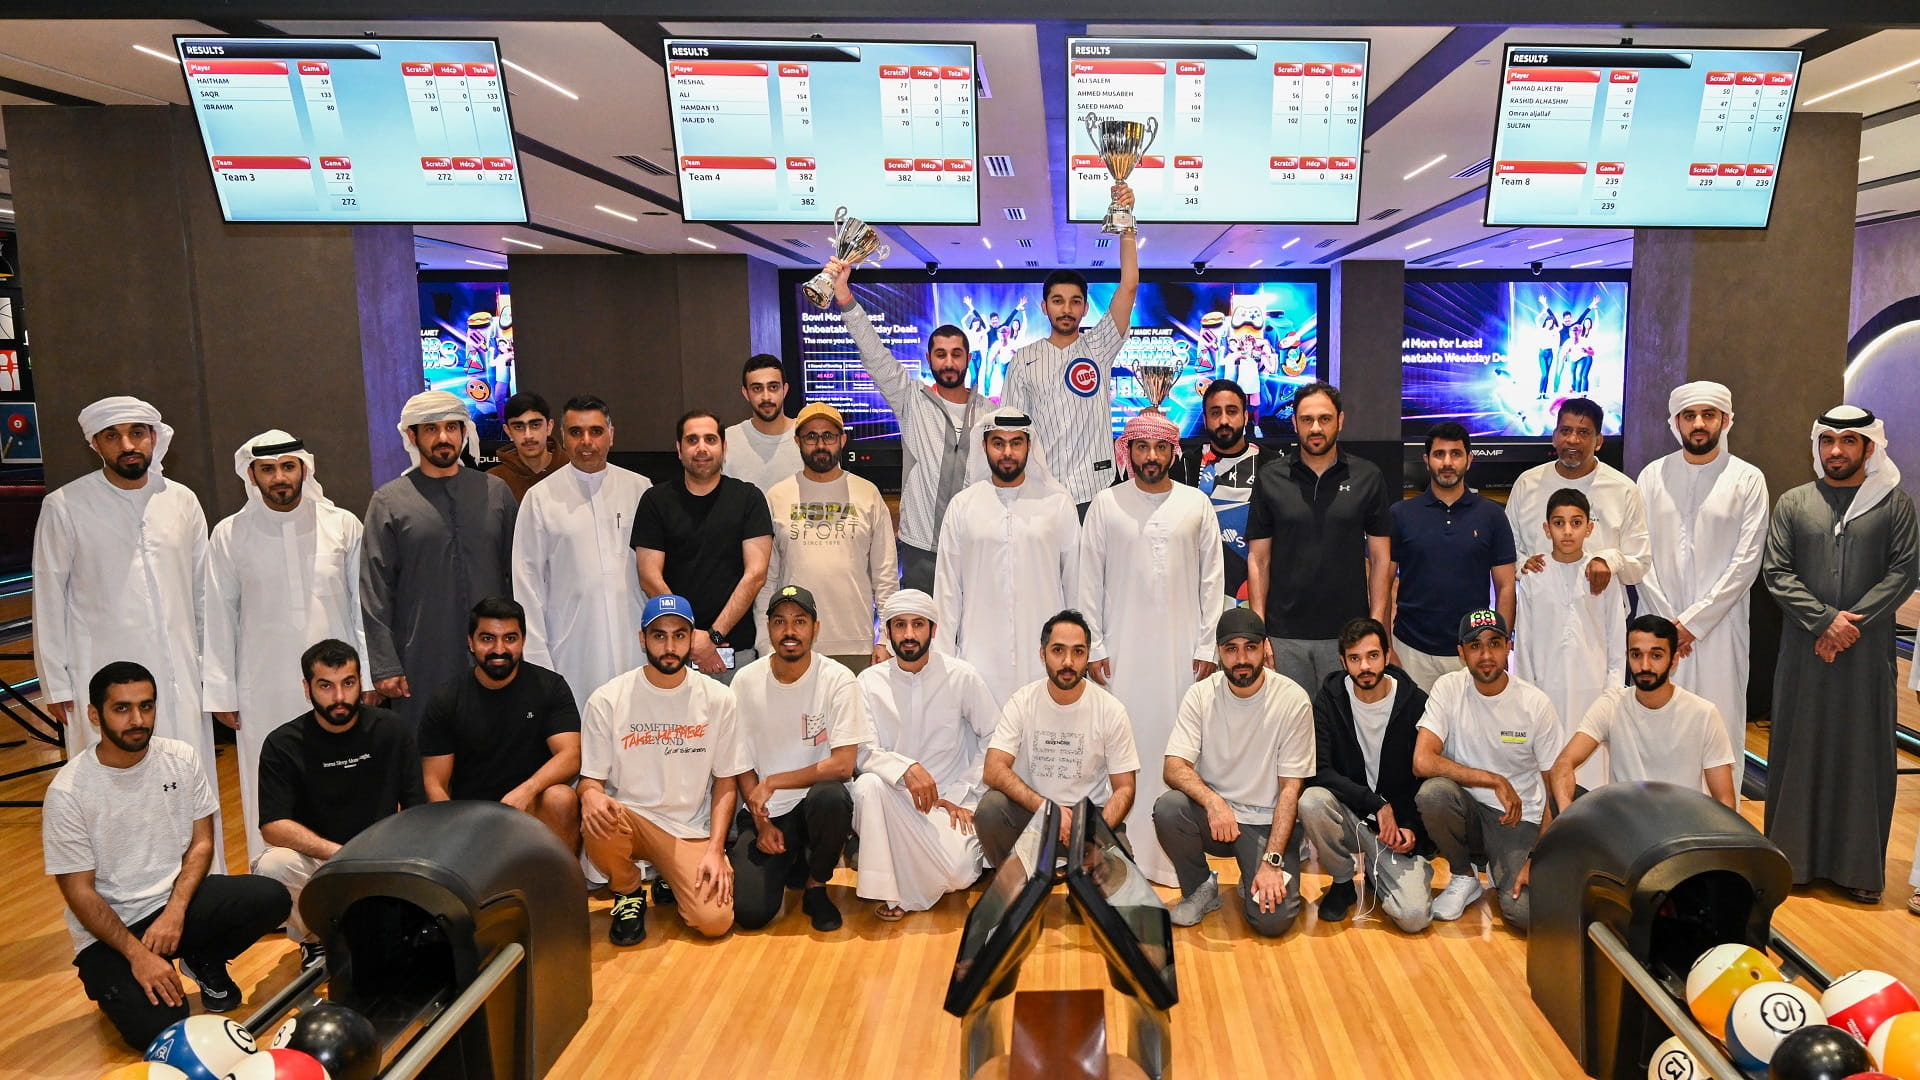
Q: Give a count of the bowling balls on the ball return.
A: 11